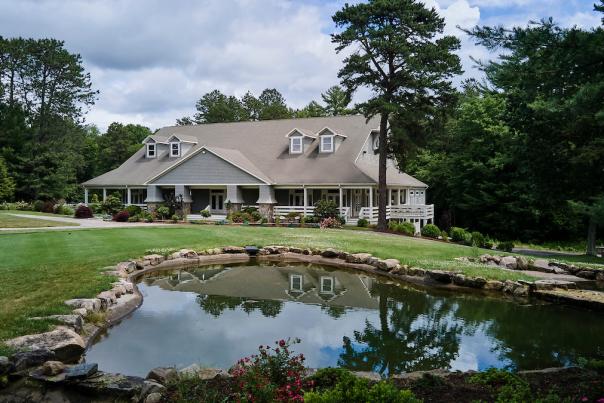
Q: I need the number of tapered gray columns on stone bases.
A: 4